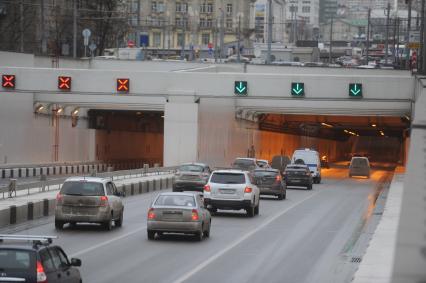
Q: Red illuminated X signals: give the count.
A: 3